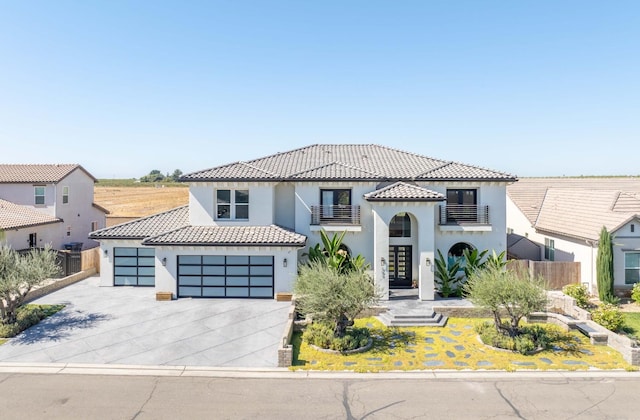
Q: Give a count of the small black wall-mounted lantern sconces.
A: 5